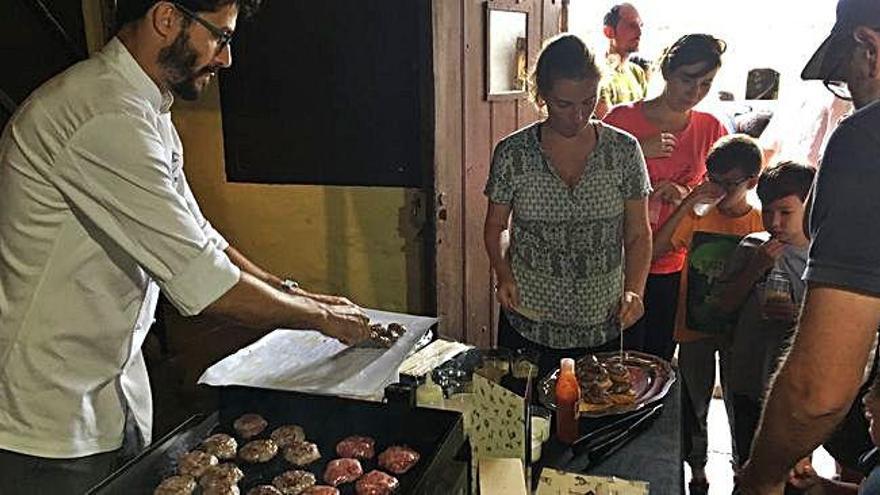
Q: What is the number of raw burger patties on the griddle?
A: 5